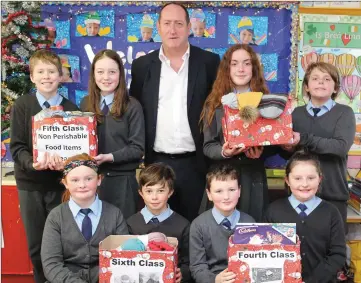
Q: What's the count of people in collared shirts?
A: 9